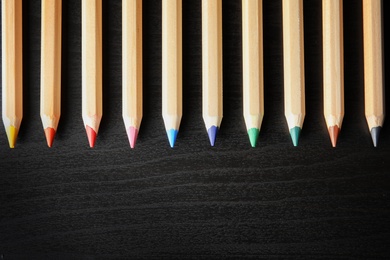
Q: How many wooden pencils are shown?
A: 10